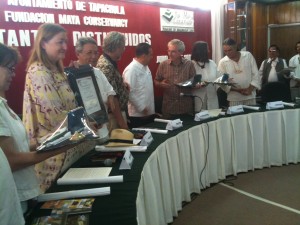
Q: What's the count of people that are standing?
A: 10